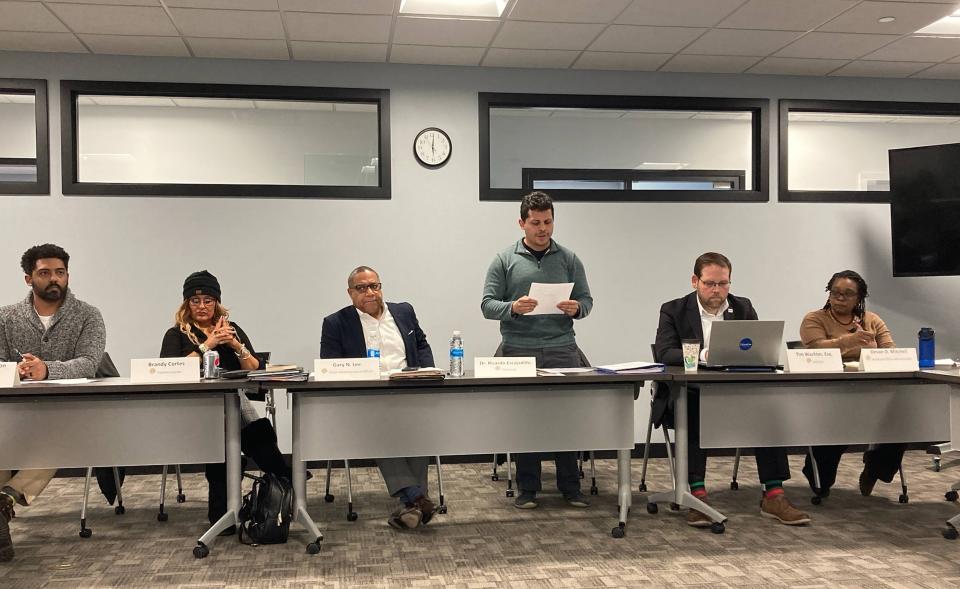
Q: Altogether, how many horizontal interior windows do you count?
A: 4